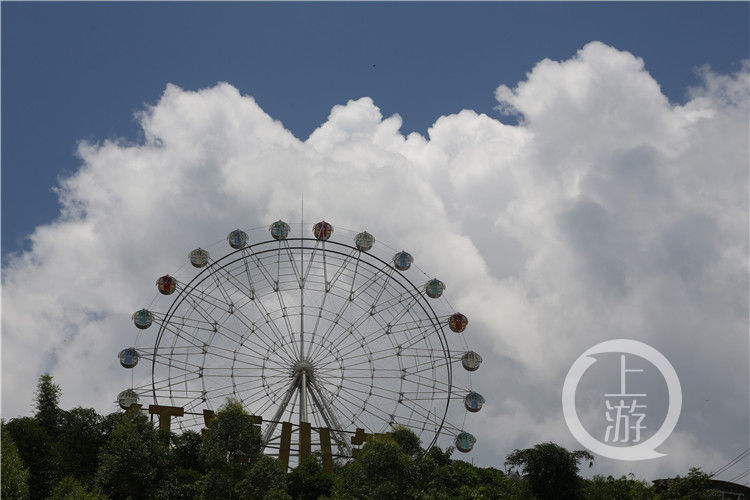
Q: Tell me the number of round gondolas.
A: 15